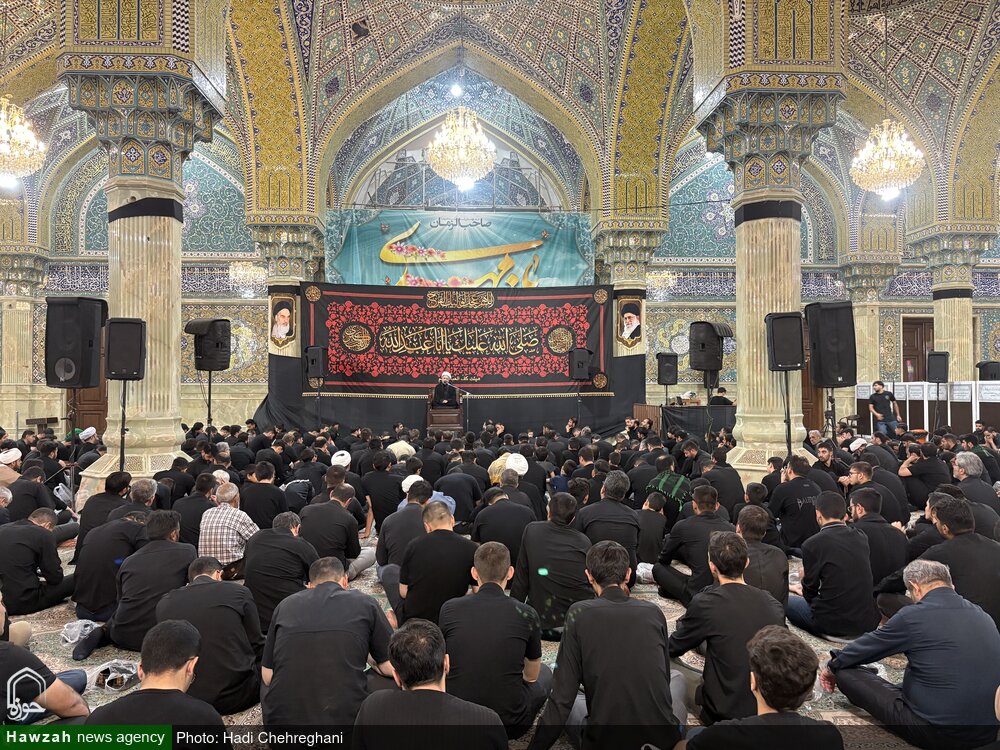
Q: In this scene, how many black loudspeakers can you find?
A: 11